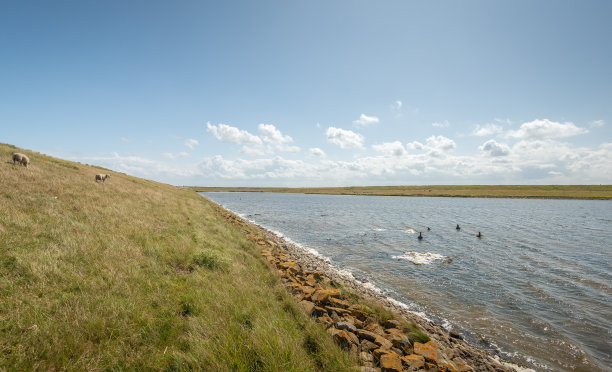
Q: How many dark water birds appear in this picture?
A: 4